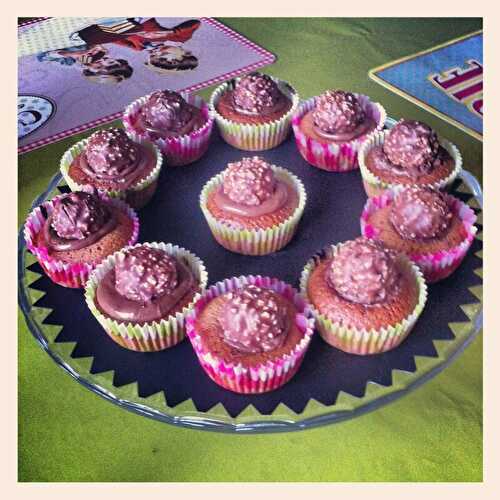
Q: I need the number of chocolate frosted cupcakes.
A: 11